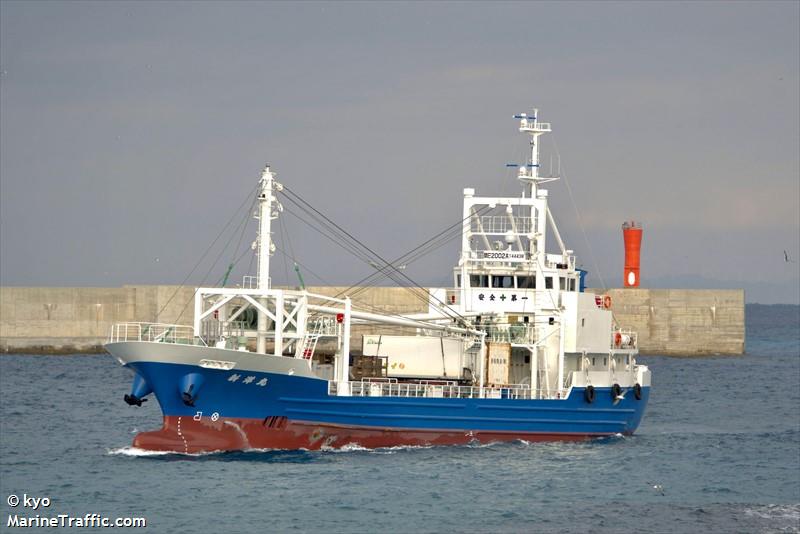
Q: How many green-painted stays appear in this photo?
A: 2